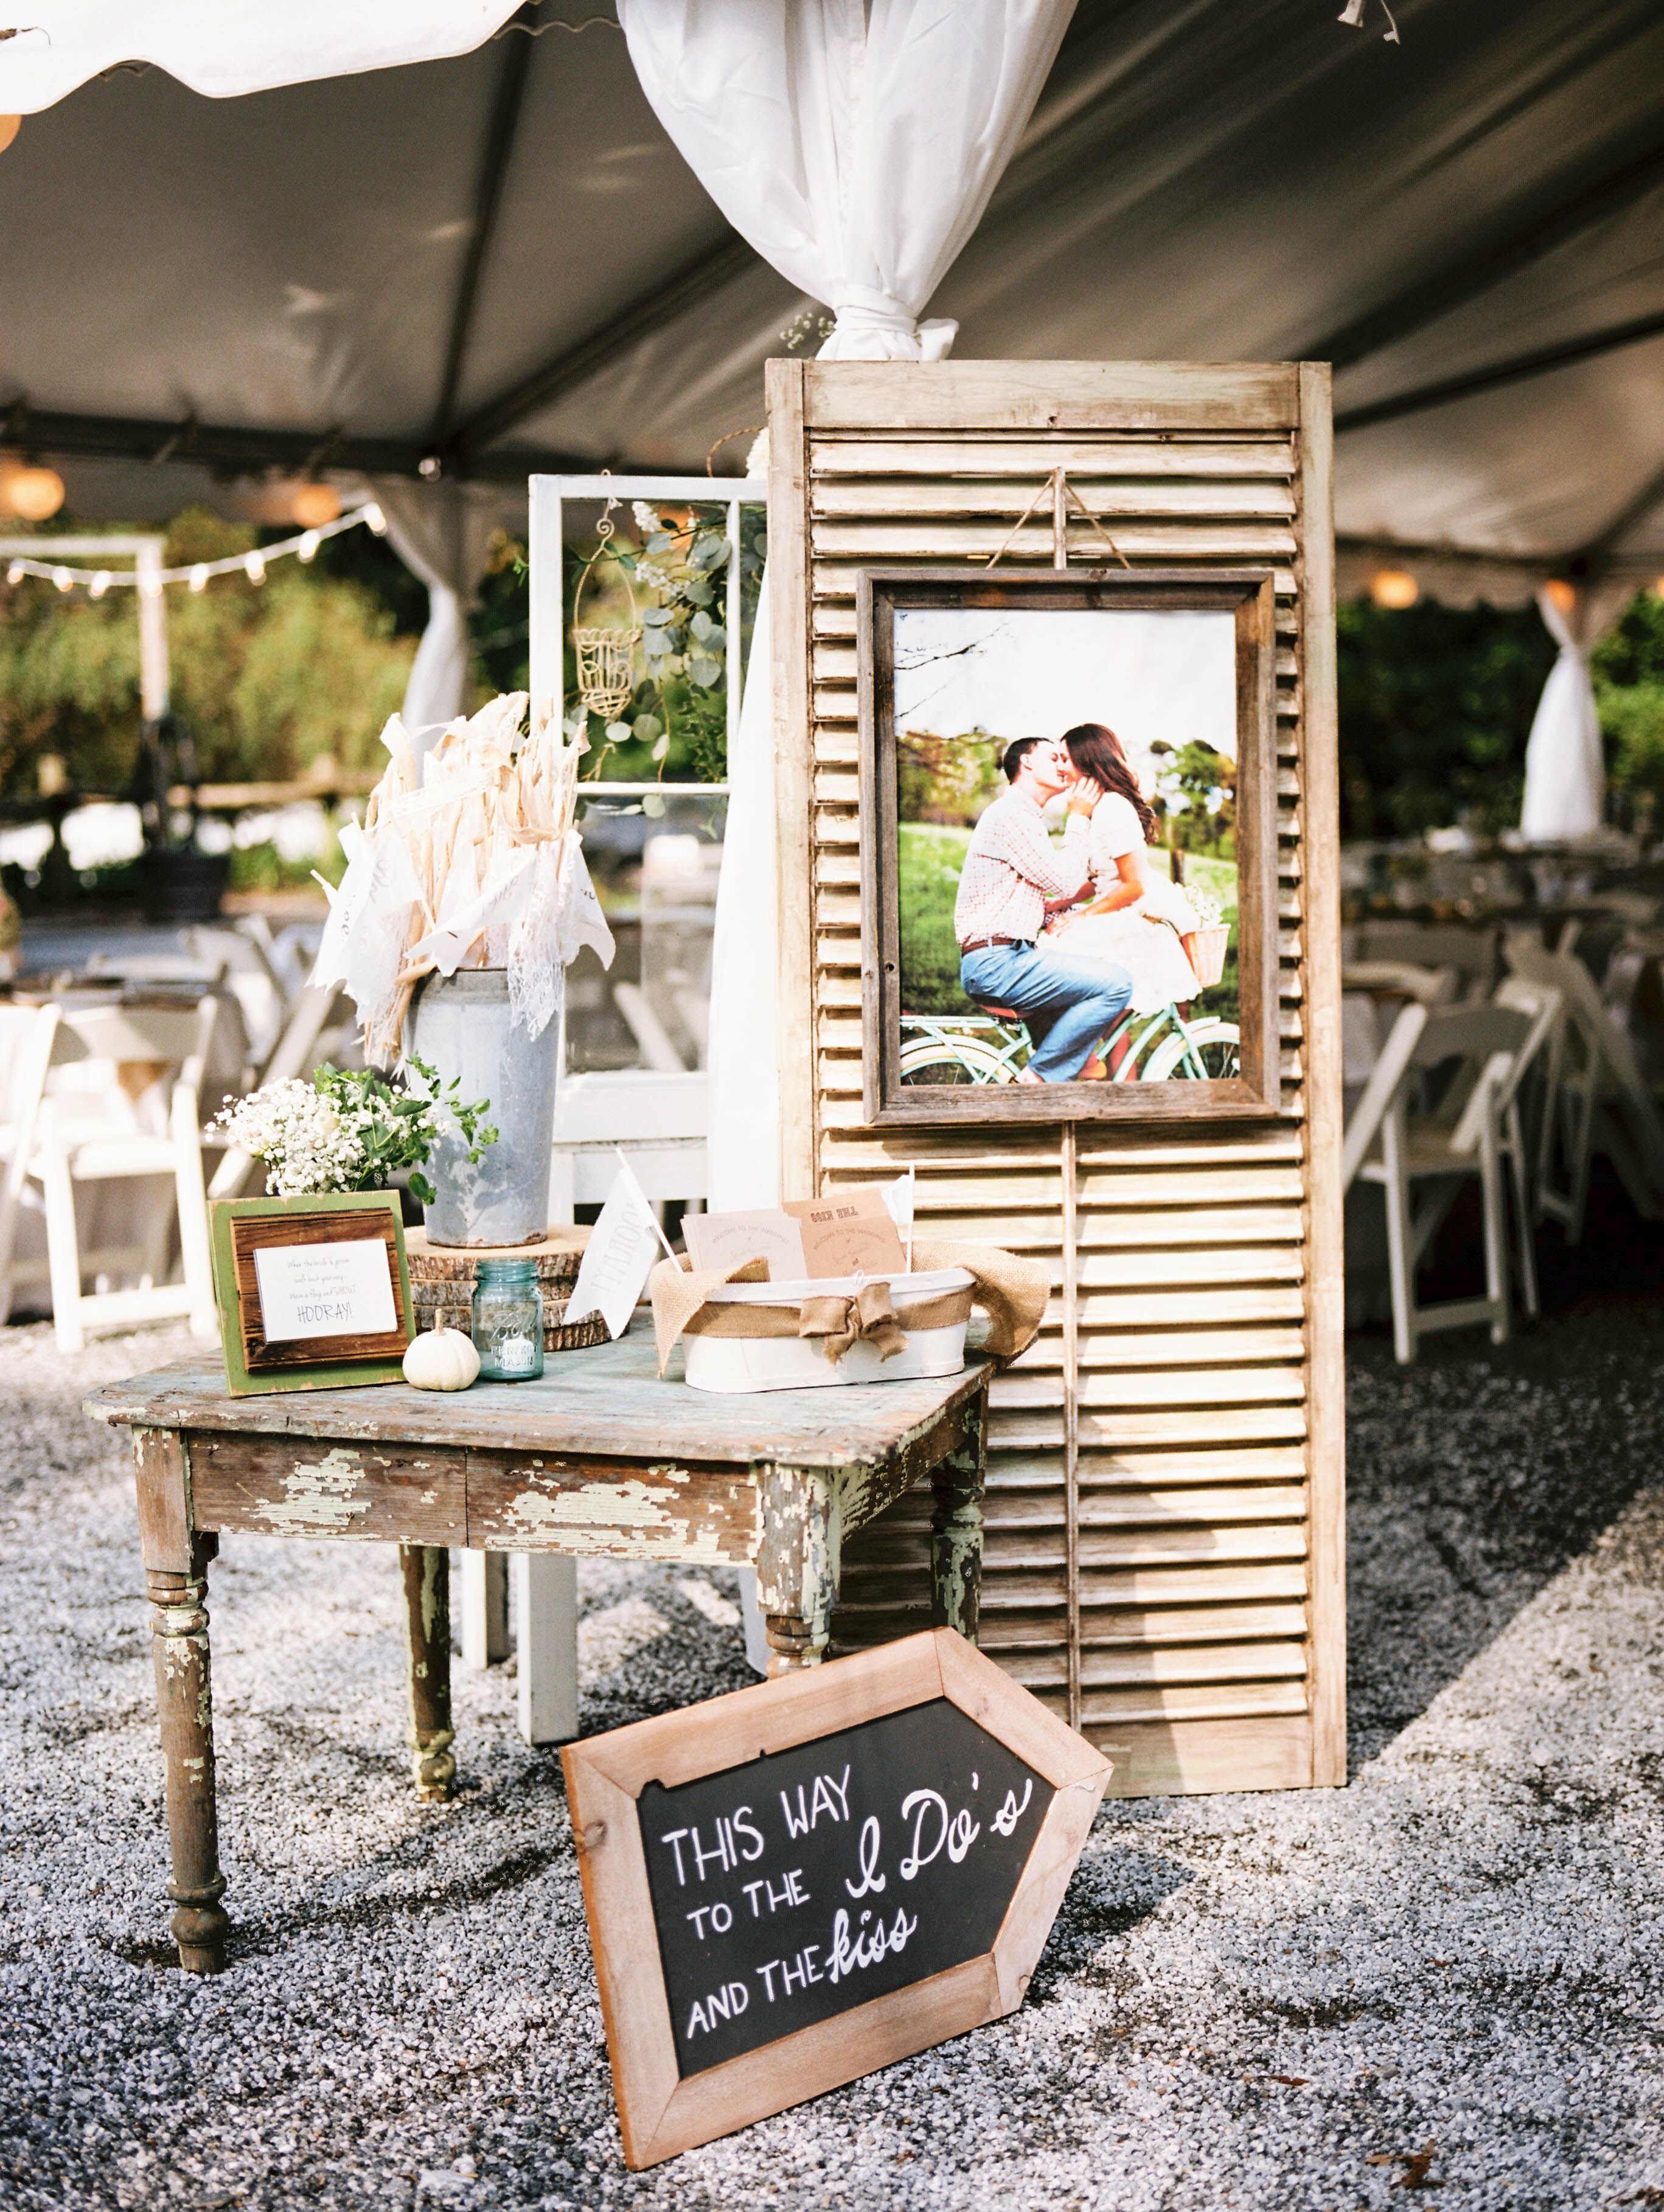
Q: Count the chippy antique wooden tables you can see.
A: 1